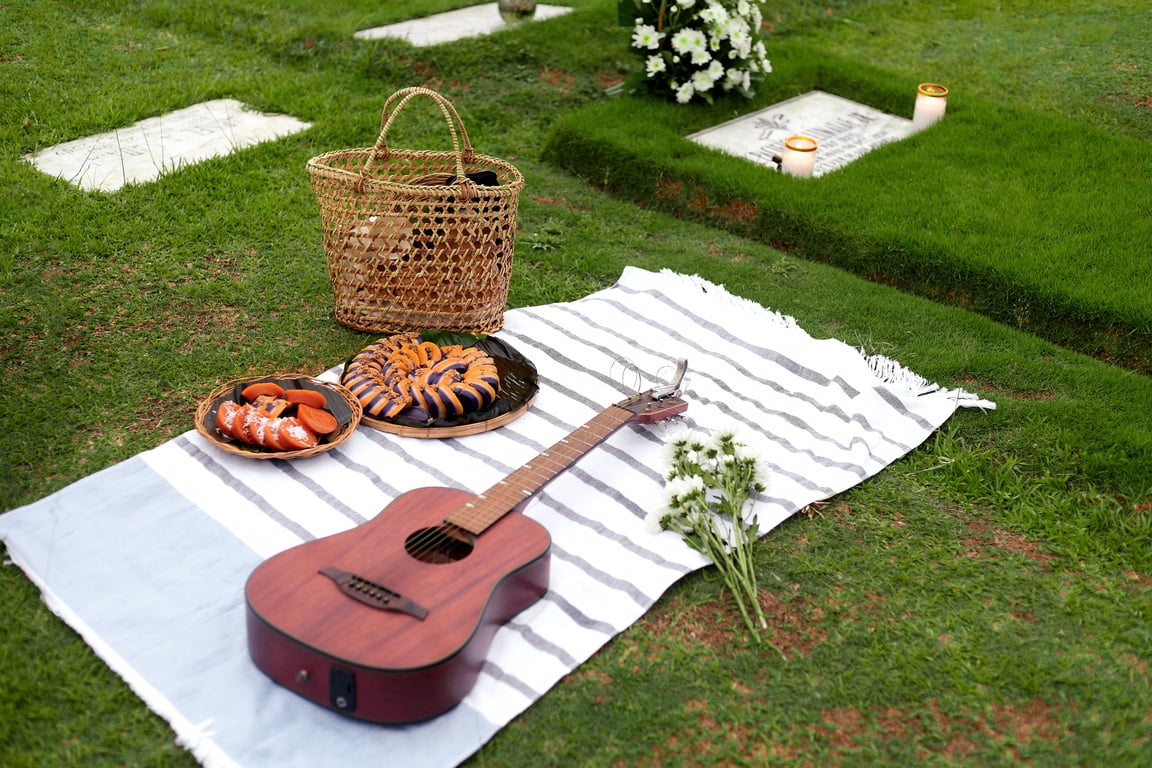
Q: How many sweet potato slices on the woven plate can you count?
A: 8